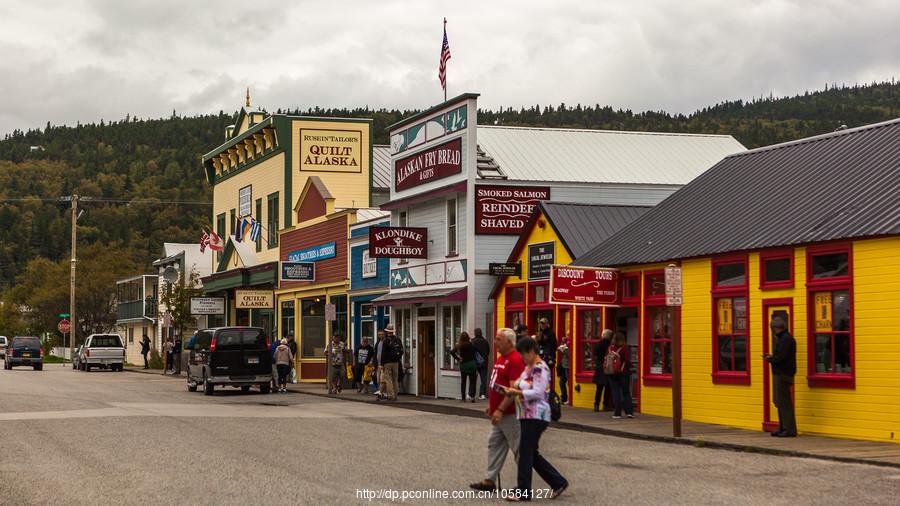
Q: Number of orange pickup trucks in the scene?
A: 0